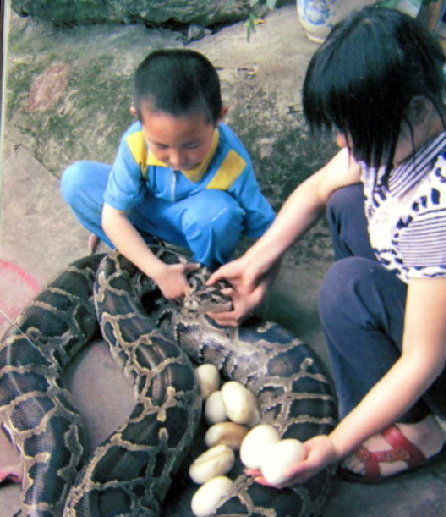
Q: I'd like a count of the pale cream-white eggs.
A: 8